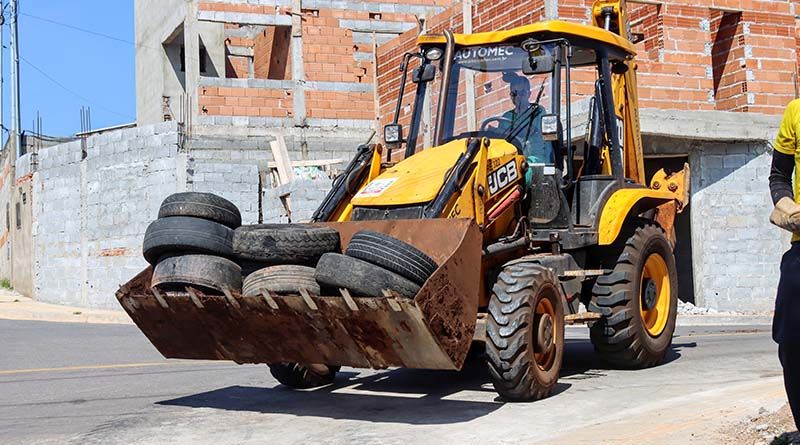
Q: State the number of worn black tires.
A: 7